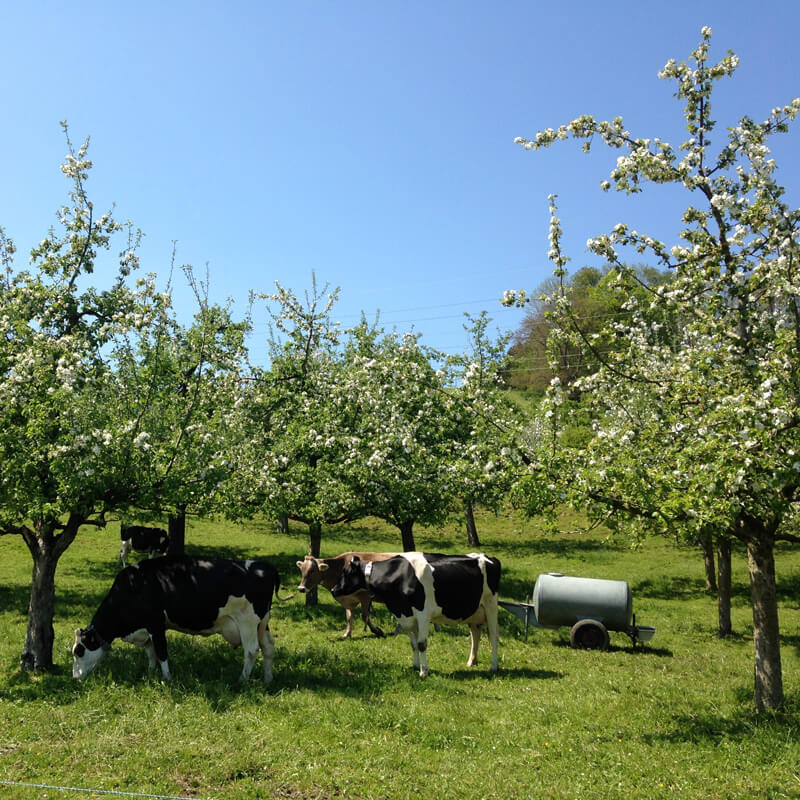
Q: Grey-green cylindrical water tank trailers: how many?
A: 1